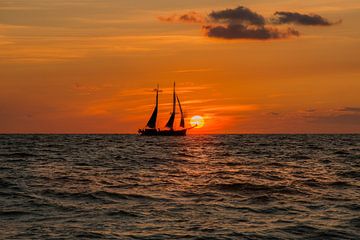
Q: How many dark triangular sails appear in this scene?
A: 3